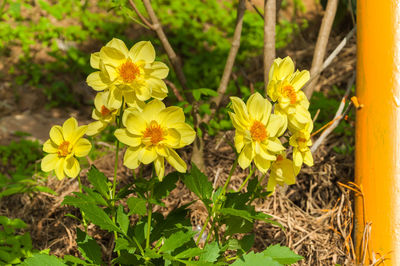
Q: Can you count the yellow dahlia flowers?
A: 8